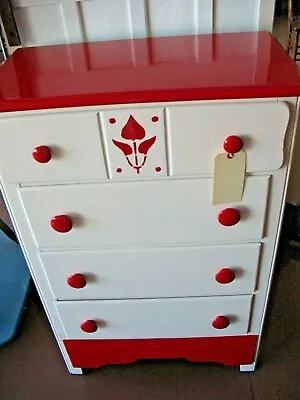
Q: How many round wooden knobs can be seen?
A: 8